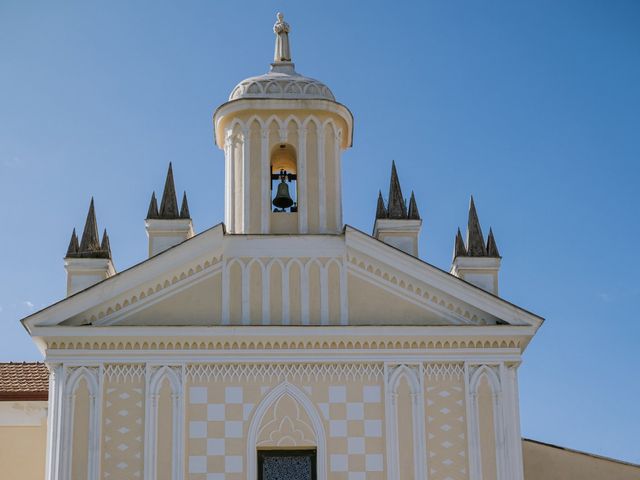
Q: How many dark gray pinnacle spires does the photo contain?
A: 12